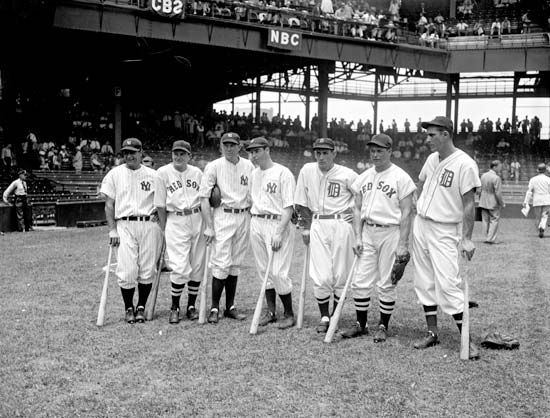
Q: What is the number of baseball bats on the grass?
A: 7